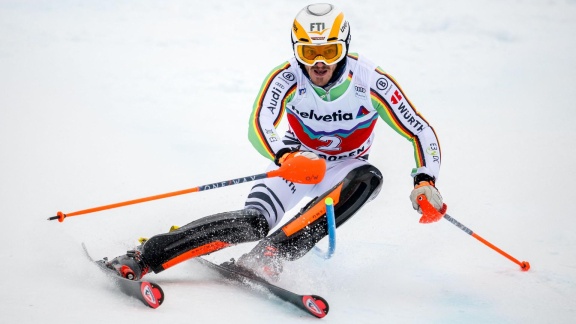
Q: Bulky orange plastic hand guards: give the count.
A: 2